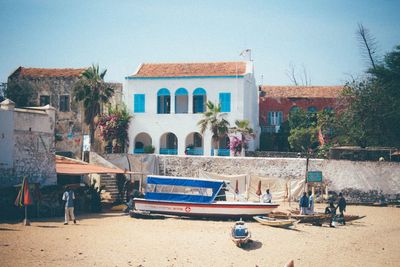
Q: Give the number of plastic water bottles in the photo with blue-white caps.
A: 0